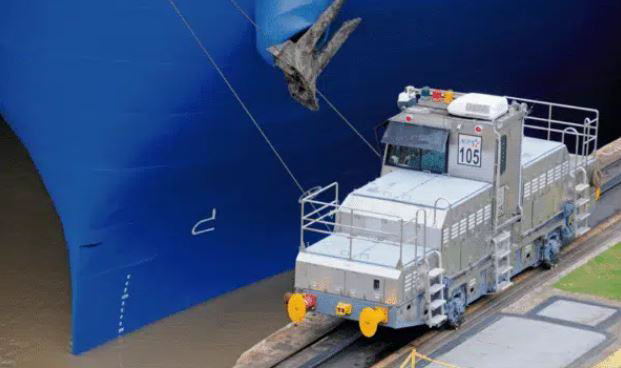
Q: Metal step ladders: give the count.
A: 3